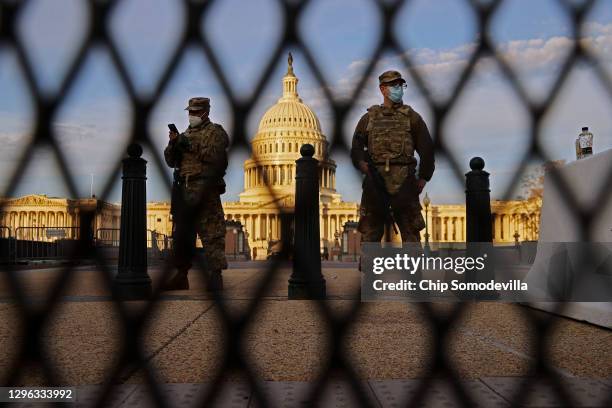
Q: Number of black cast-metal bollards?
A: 3